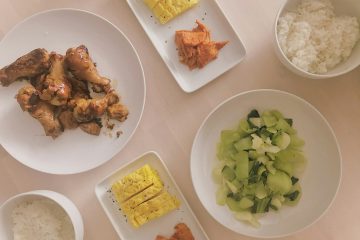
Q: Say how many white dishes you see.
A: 6